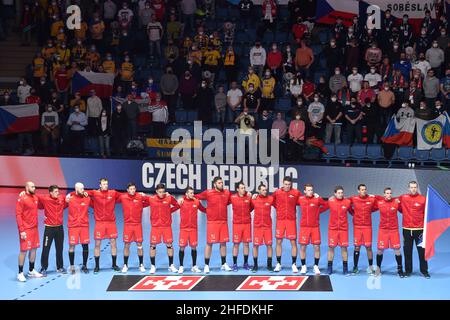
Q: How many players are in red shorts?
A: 14